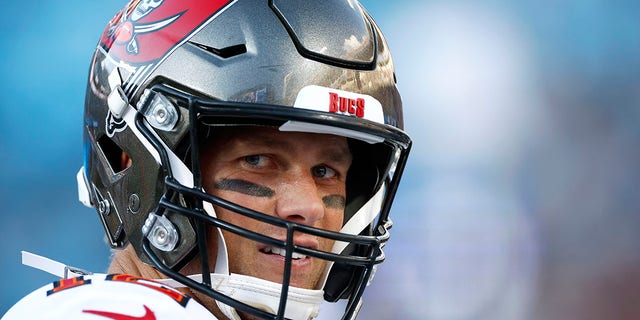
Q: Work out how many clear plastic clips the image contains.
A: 2